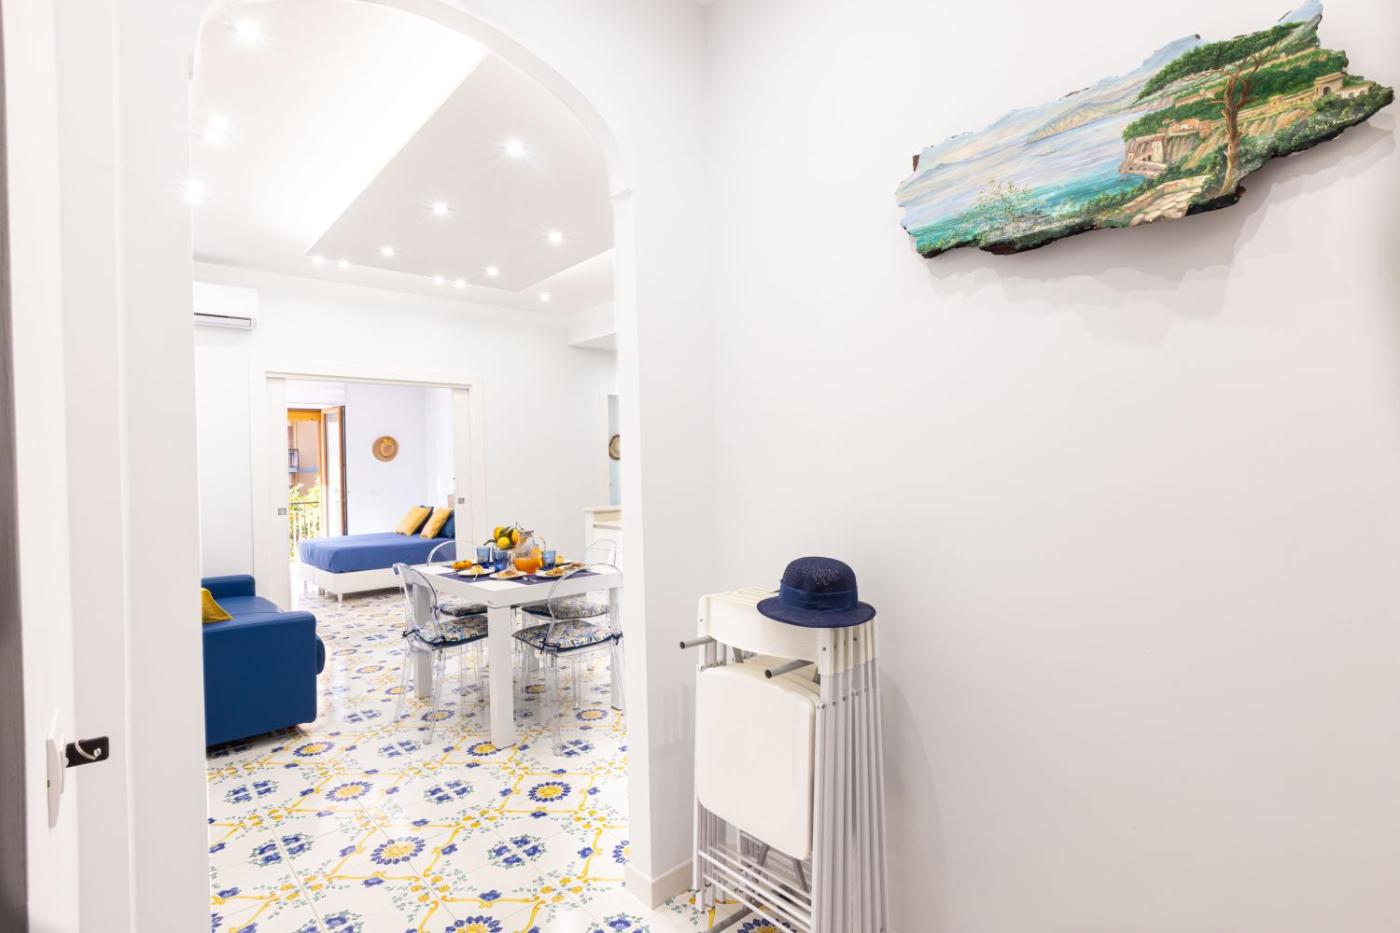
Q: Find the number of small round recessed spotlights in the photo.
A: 14